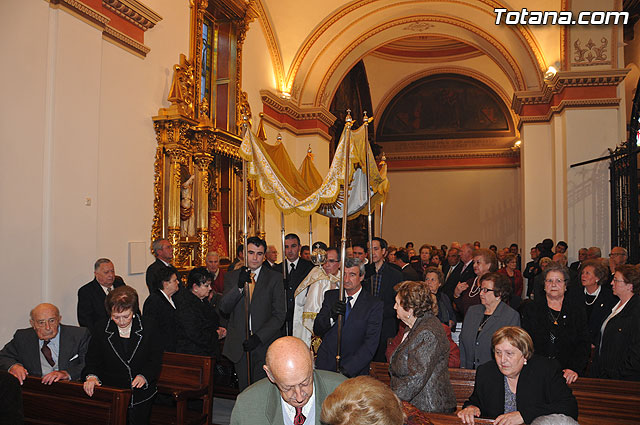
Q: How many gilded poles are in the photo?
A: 6